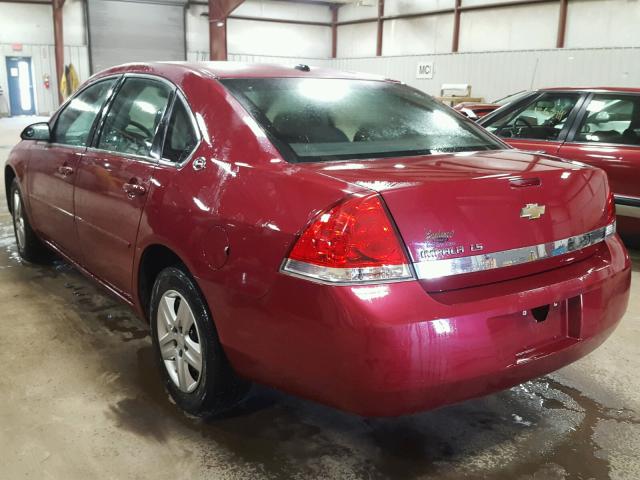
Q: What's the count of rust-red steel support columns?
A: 6